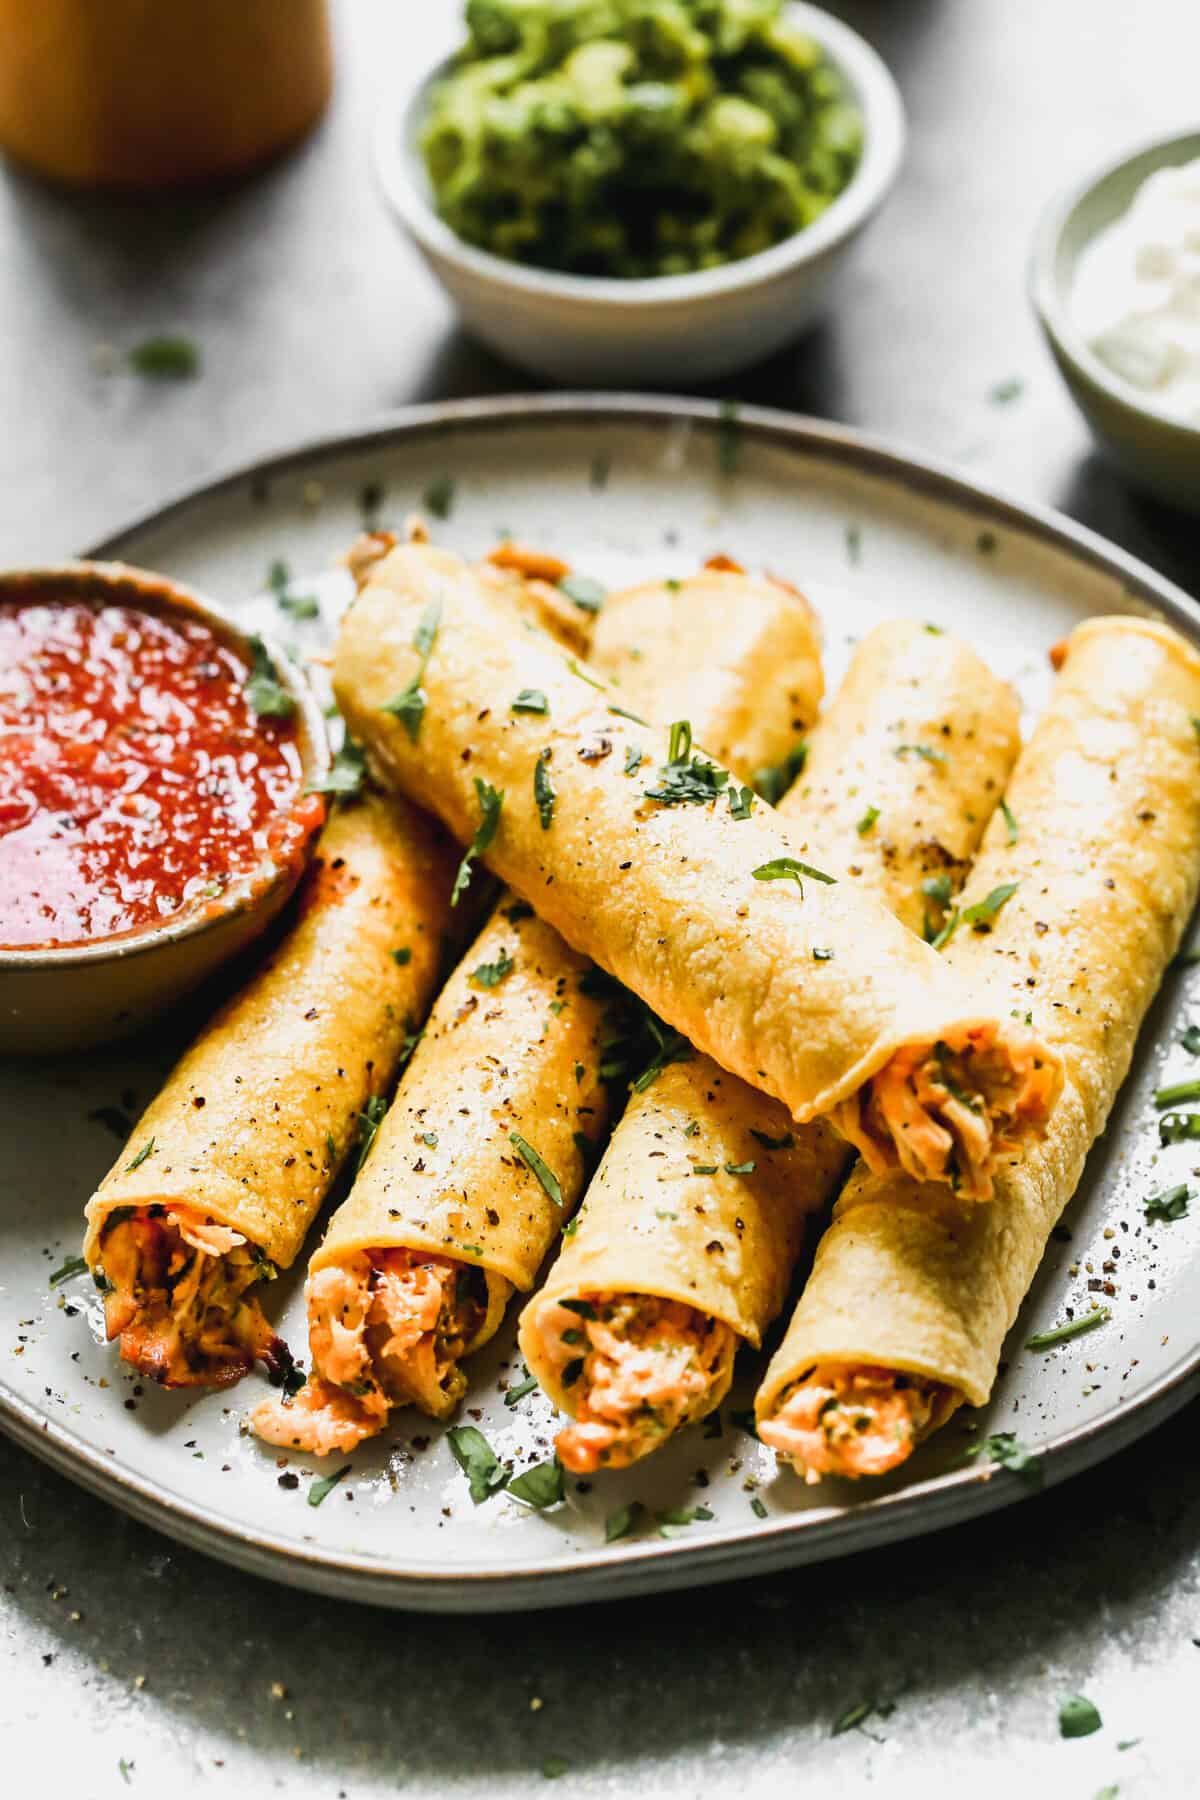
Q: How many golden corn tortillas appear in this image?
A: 5